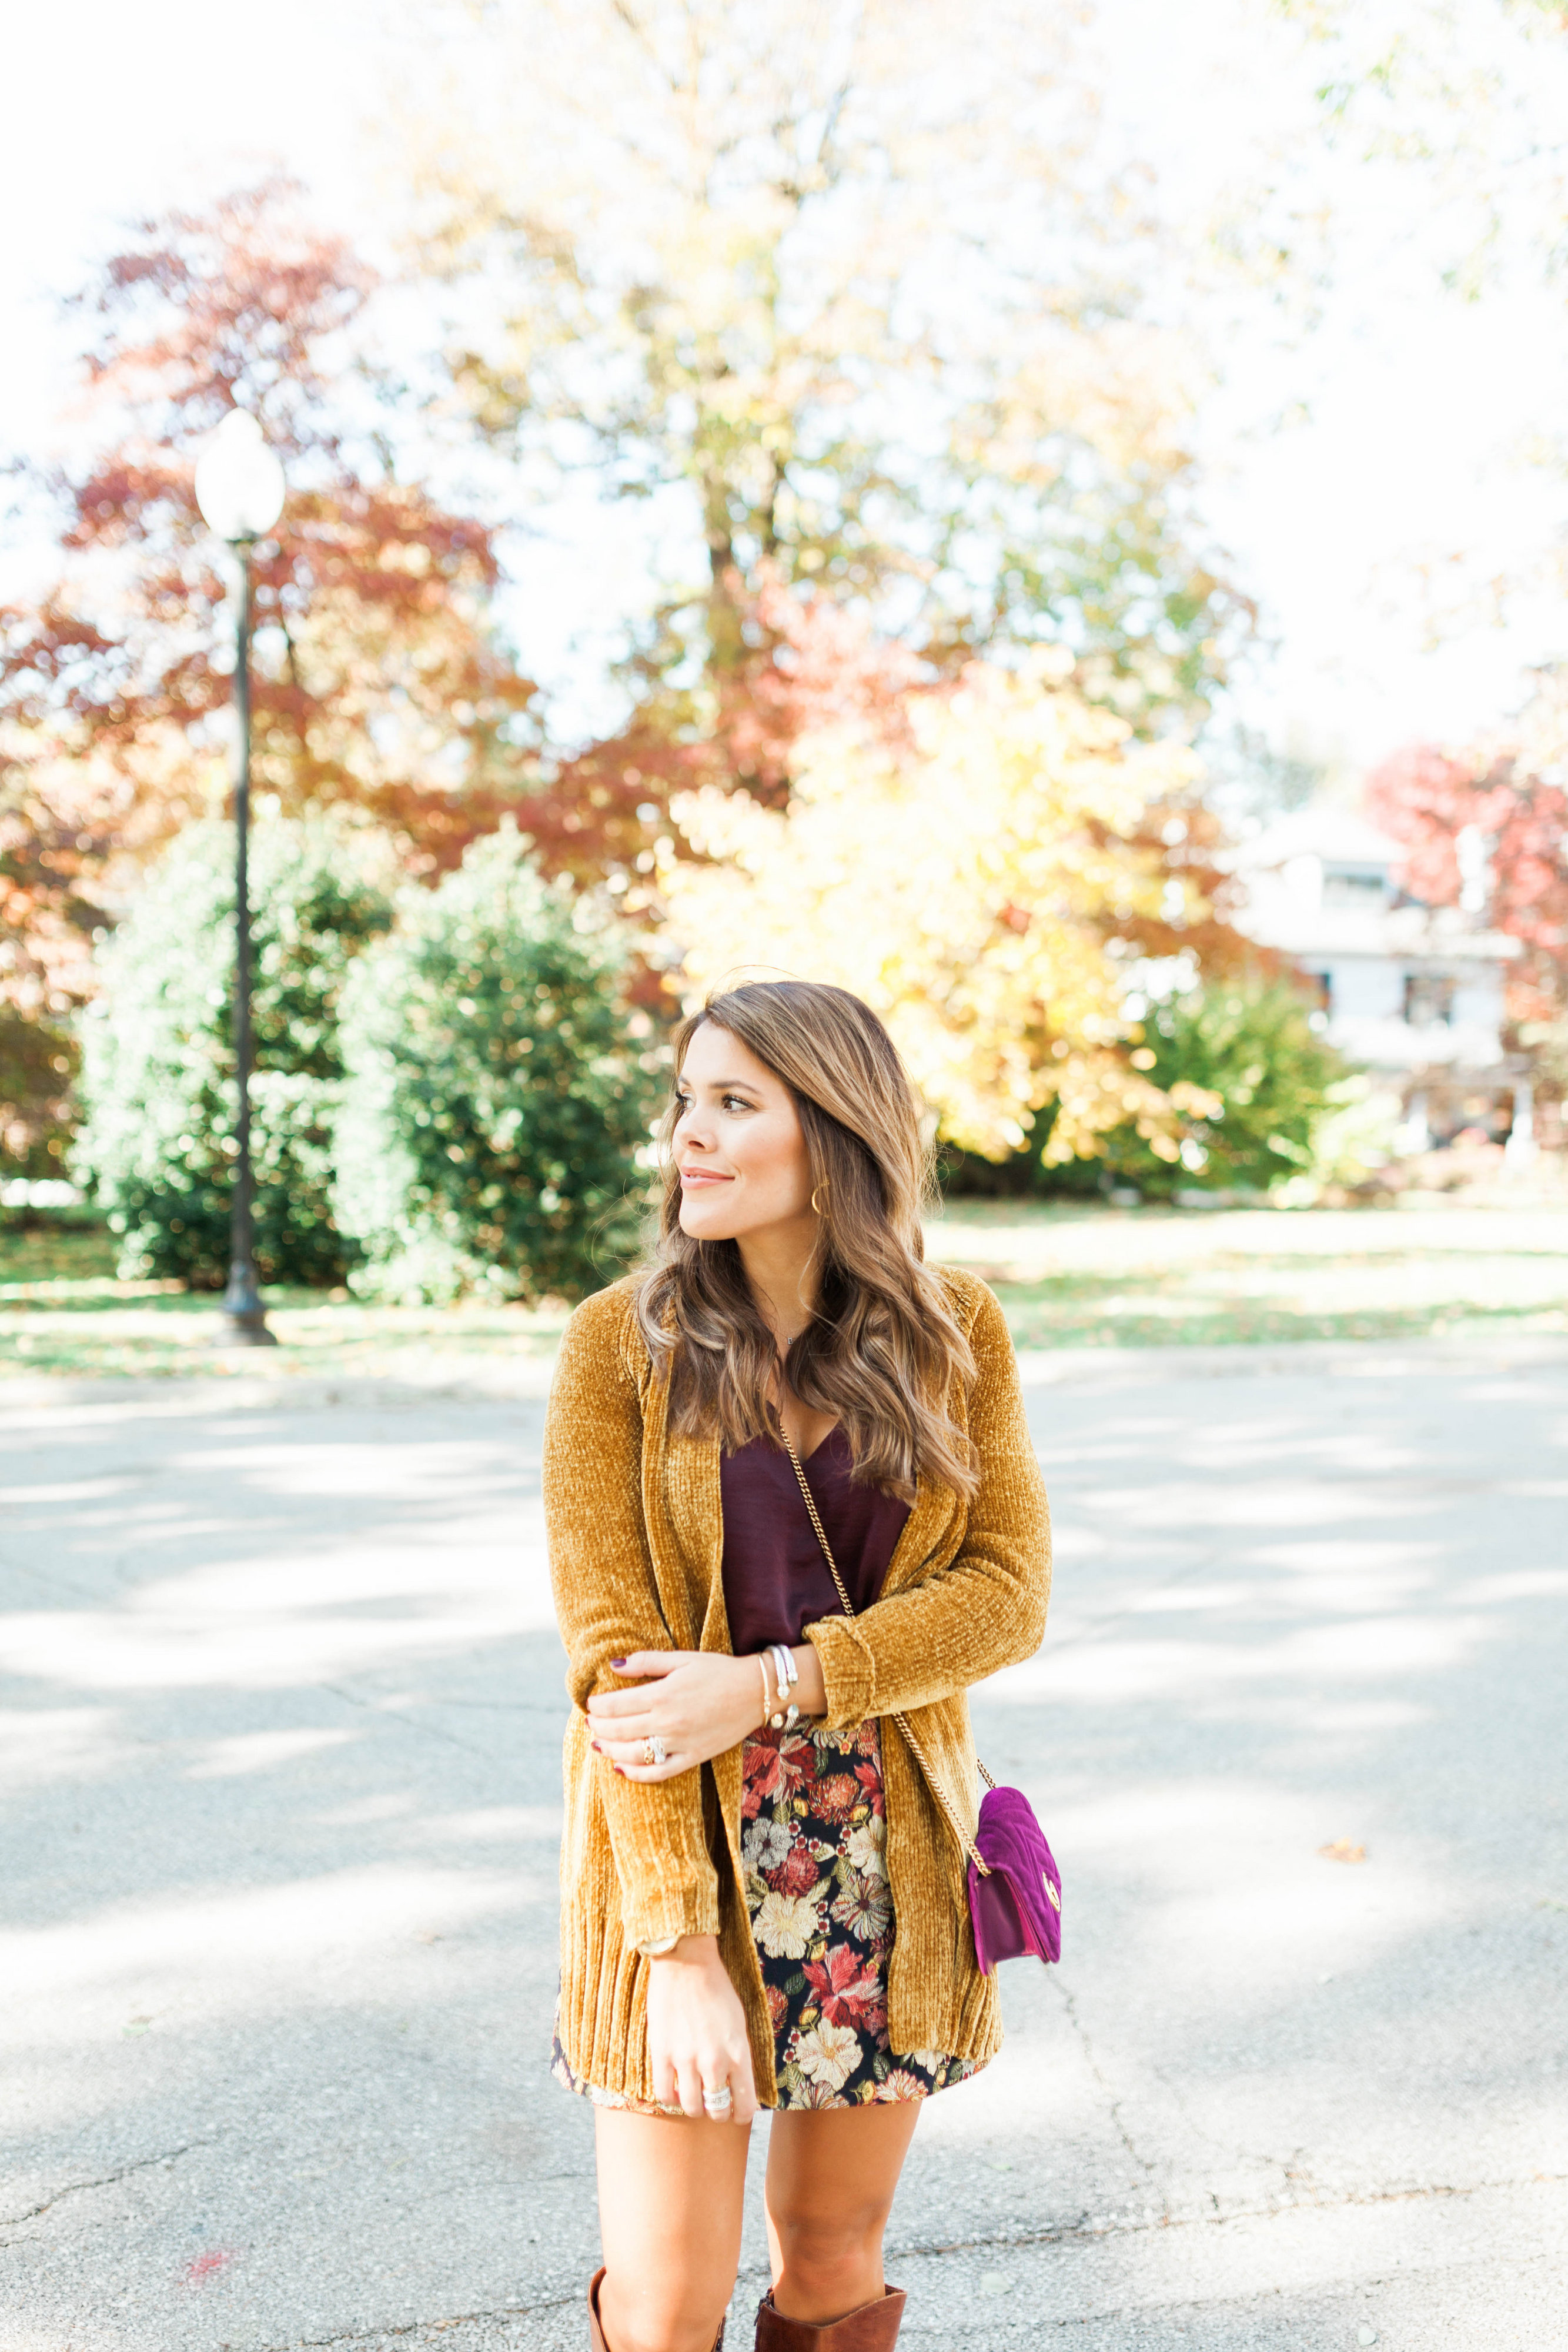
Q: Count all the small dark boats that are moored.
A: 0